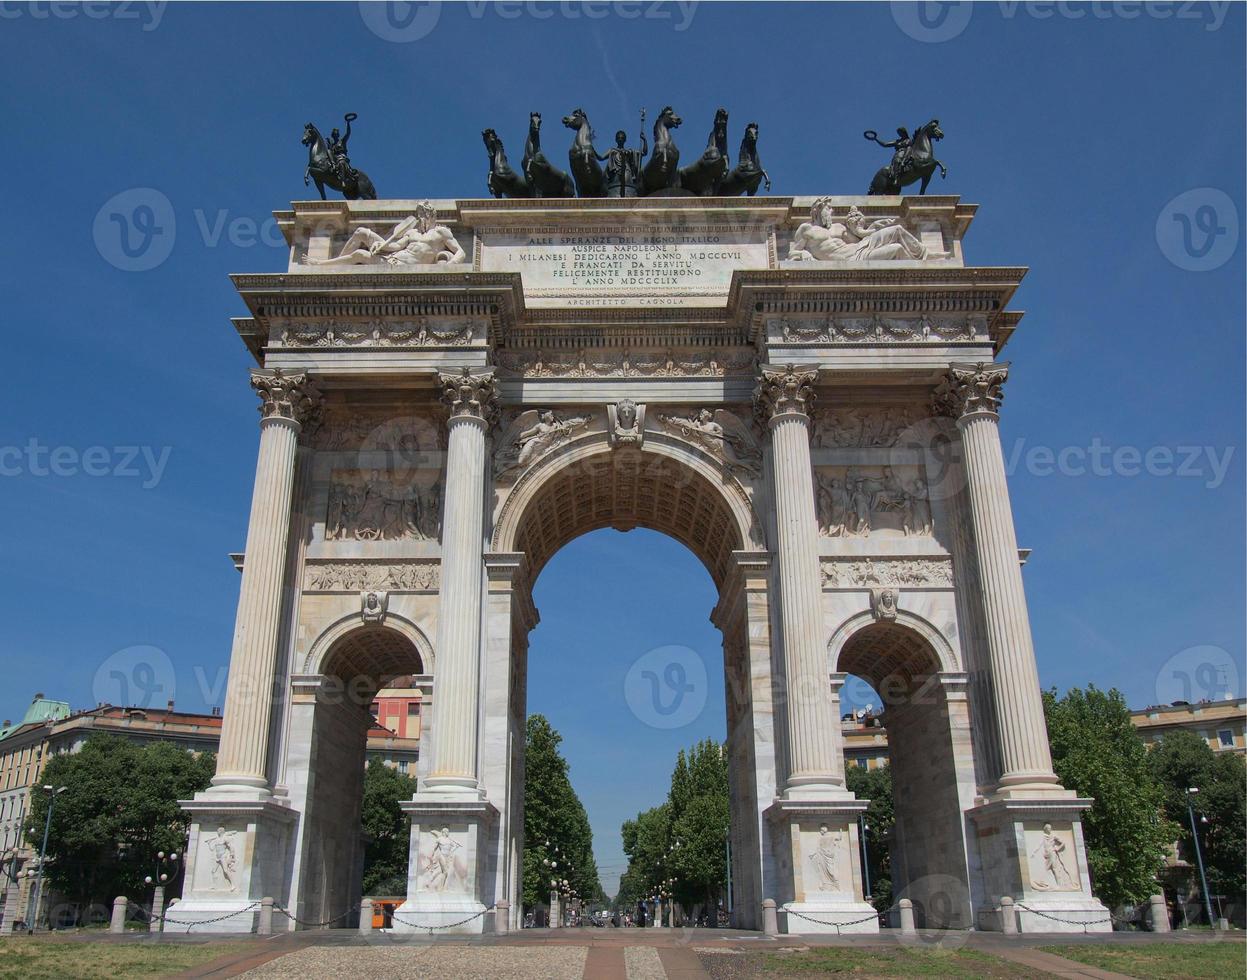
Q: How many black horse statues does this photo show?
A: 8